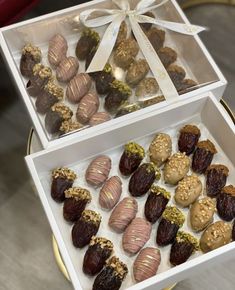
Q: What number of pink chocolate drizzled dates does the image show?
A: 10